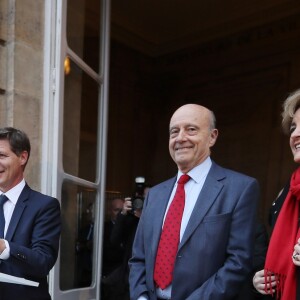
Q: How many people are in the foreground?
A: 3